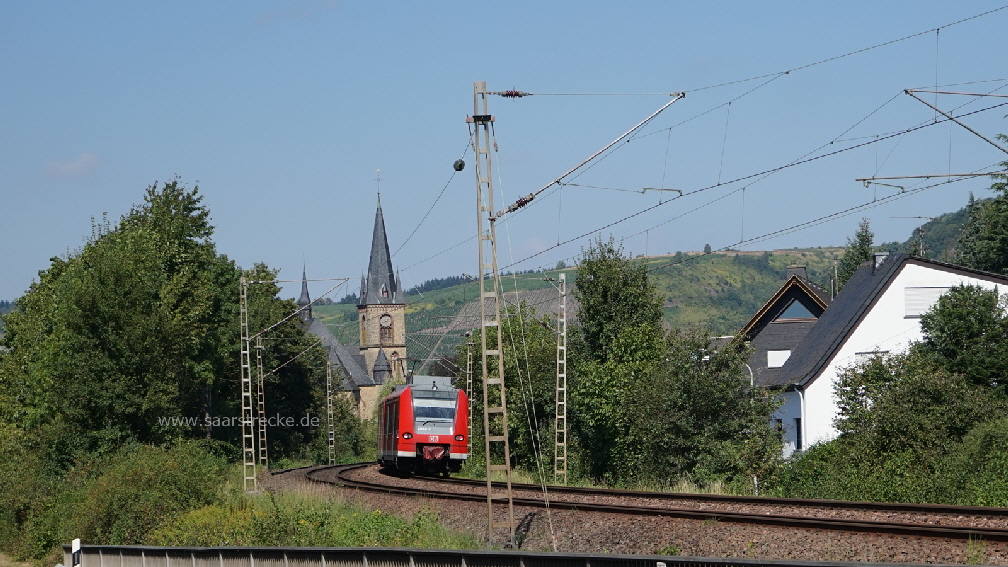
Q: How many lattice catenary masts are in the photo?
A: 6